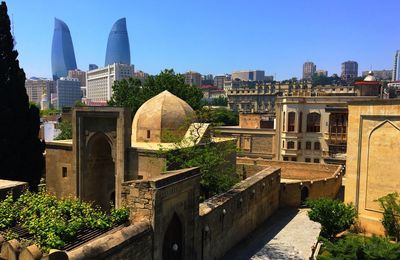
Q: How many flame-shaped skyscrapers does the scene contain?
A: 2